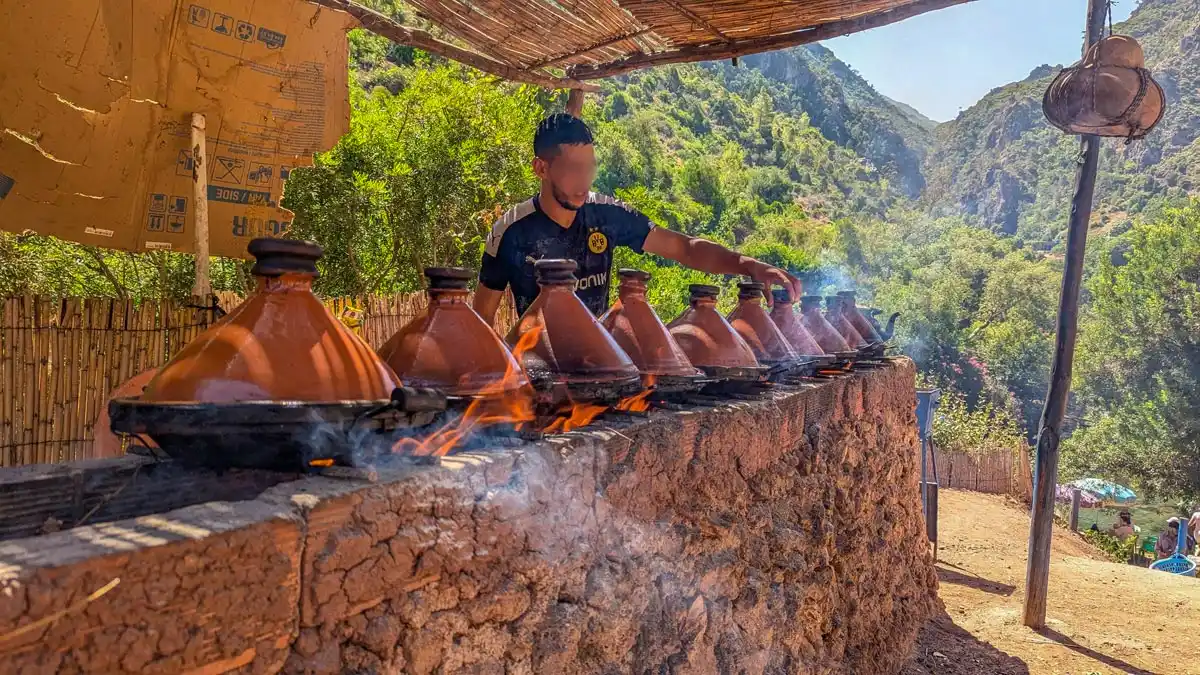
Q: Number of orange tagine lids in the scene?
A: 10